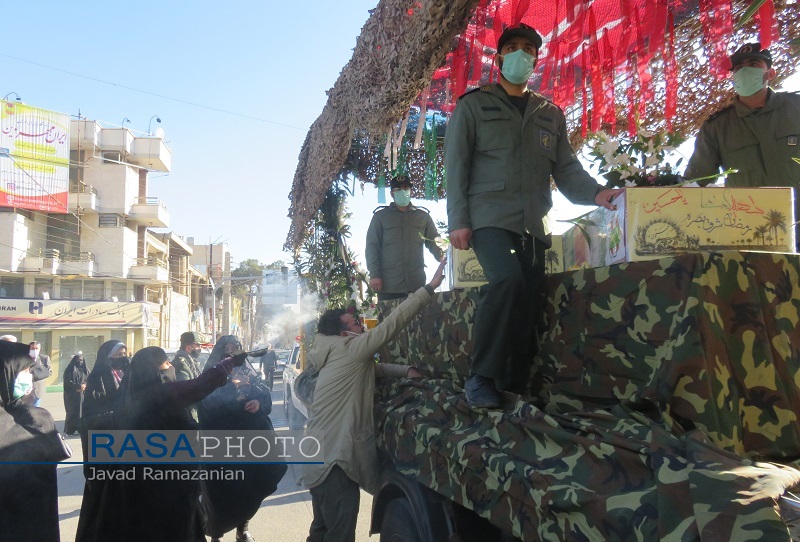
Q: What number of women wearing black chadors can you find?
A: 5